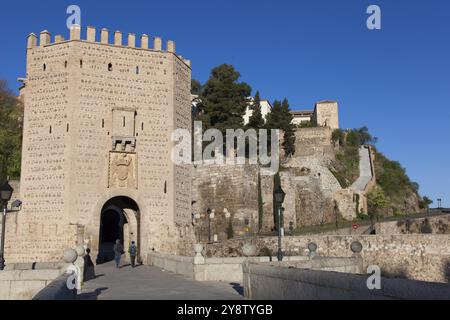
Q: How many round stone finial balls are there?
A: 6